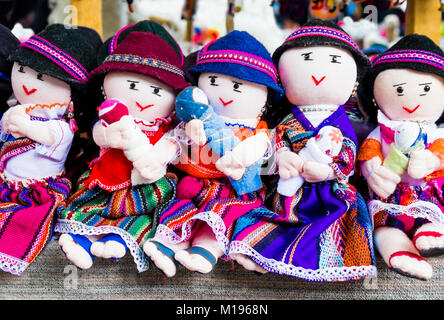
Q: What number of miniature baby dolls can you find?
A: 4